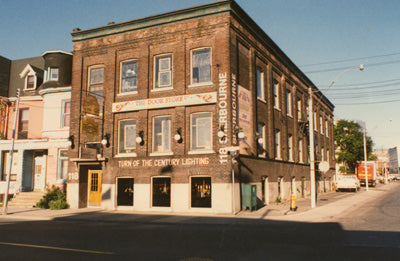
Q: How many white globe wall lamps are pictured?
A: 7